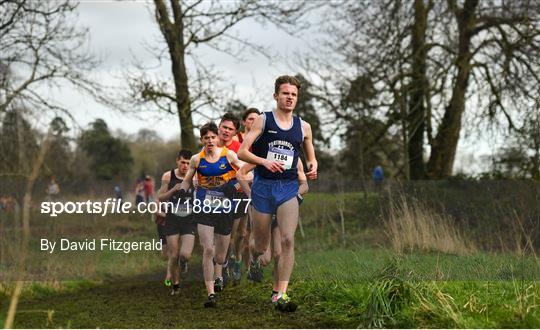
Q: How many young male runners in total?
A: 5